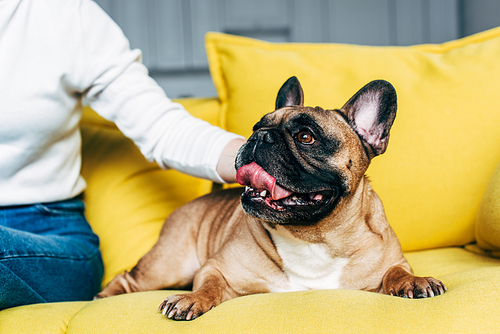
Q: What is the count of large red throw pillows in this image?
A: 0